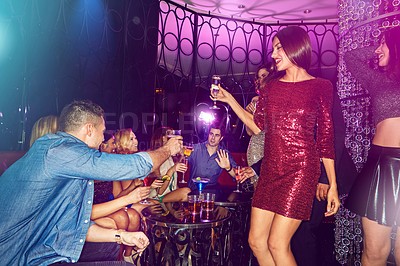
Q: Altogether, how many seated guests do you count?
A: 6